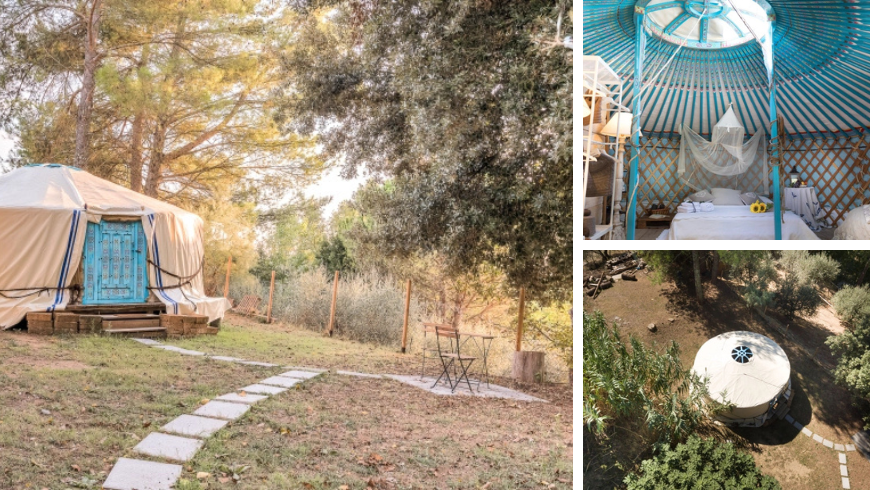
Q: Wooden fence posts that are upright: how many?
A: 5